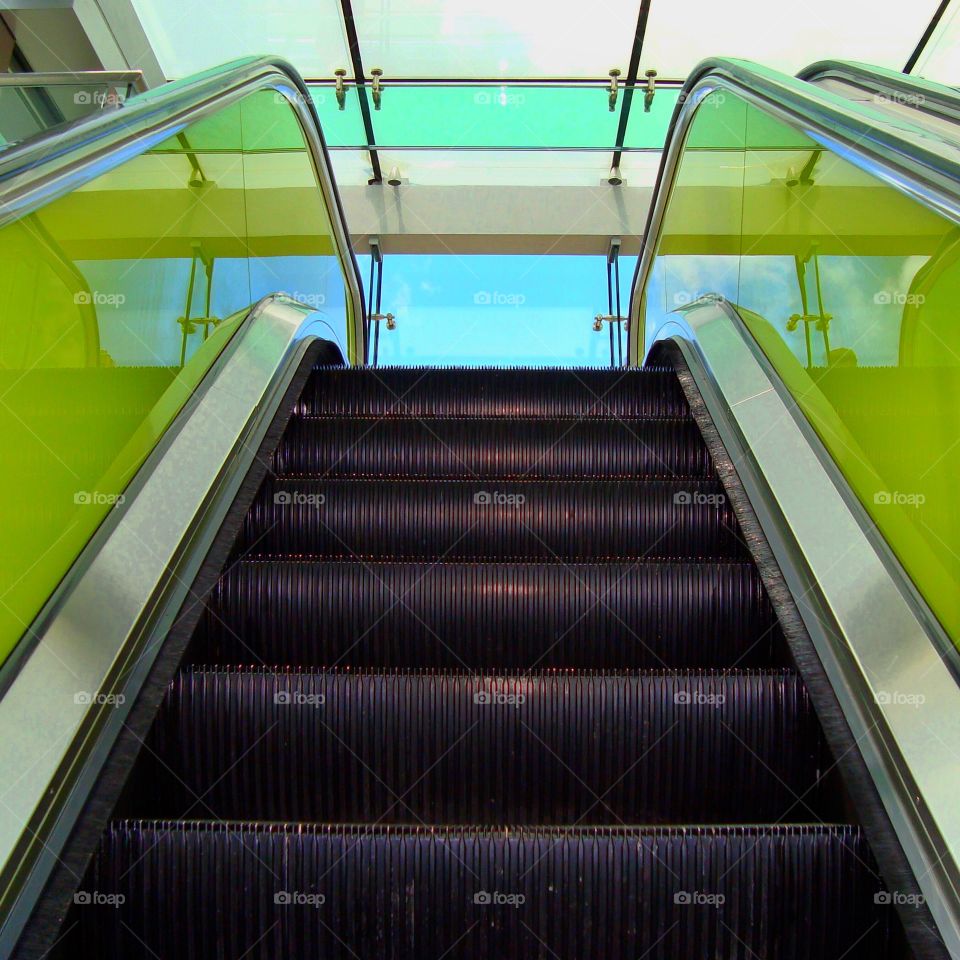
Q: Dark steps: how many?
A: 6